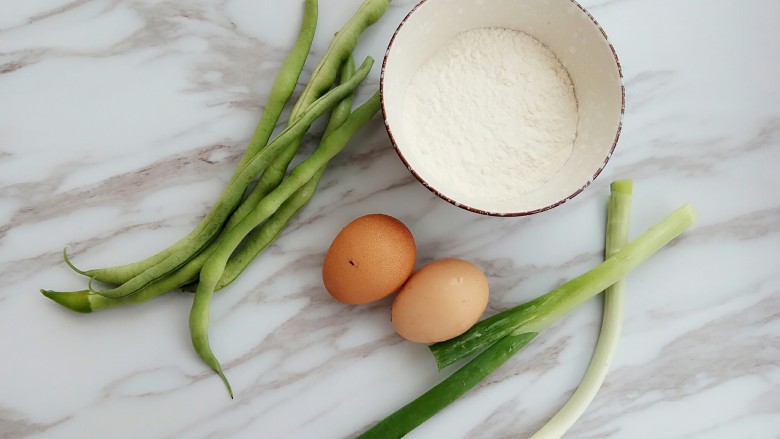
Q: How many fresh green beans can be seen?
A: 5